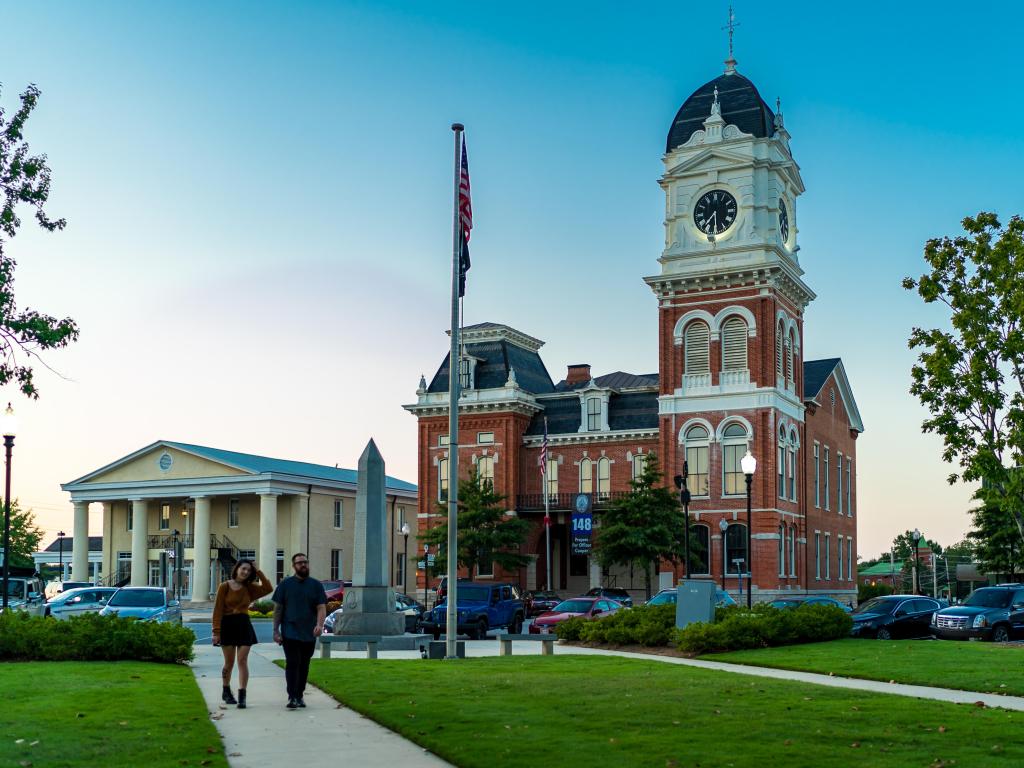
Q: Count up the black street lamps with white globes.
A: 5